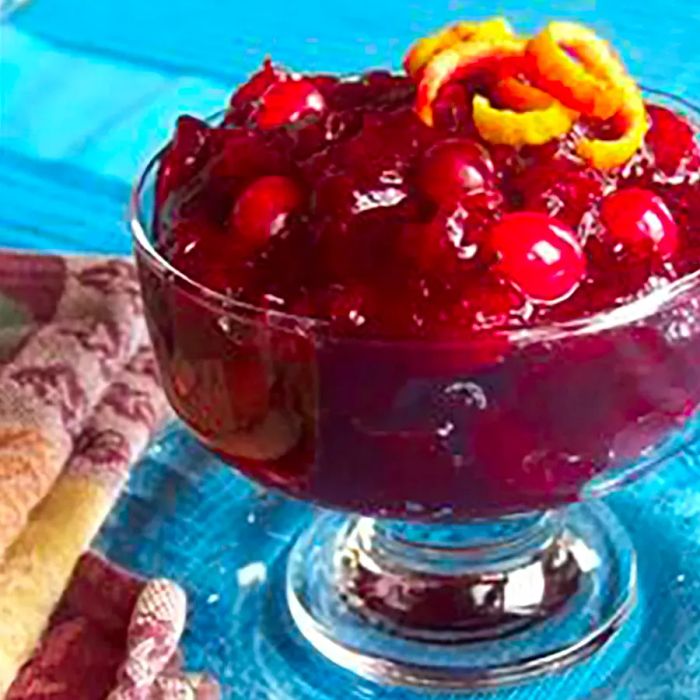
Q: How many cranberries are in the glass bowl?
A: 5